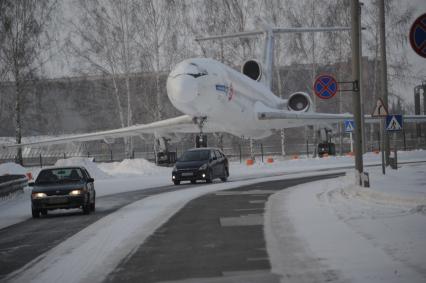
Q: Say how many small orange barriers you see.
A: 6